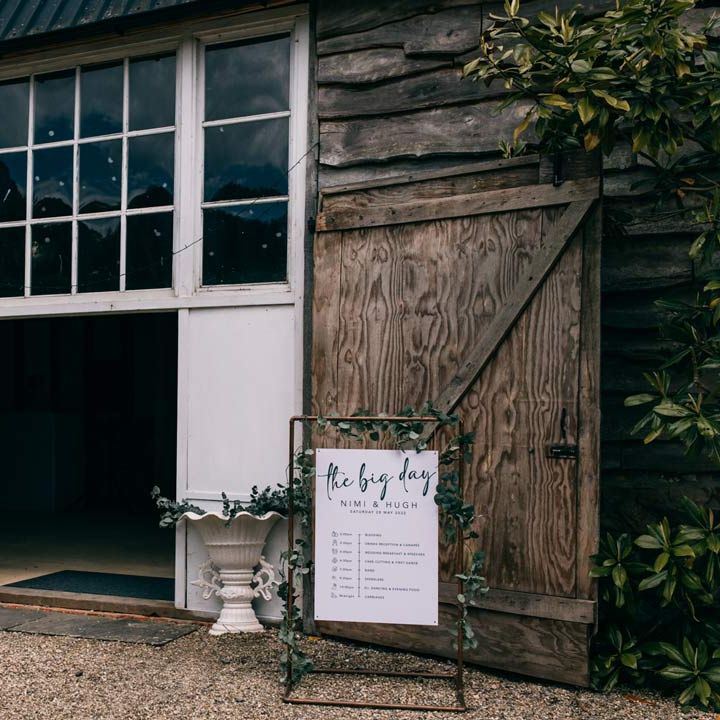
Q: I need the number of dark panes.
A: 15